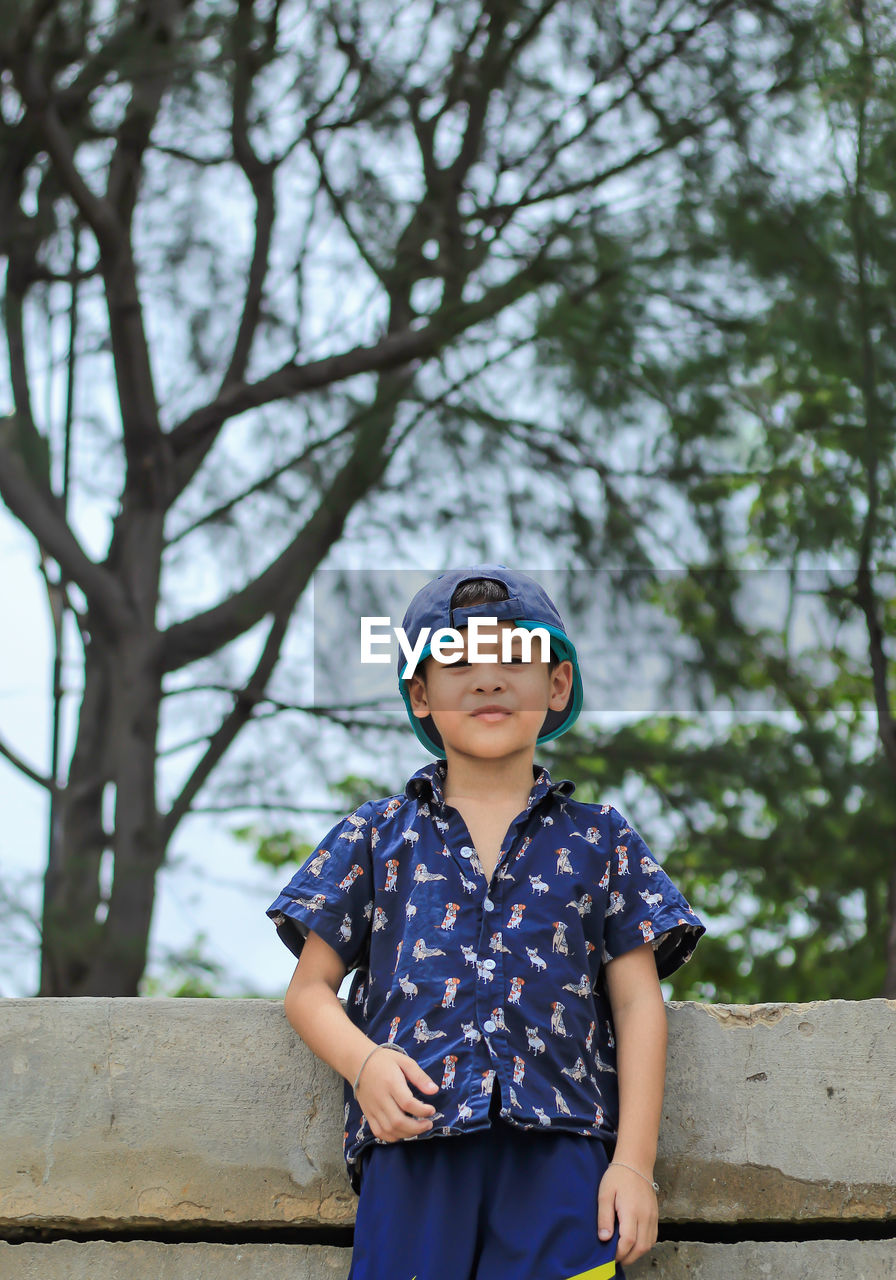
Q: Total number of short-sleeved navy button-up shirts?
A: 1